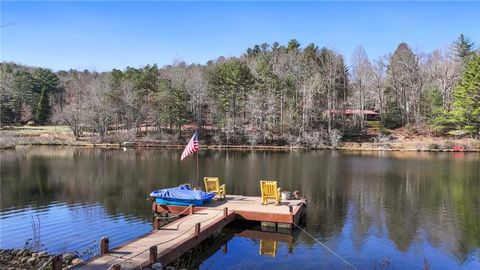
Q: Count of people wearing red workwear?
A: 0